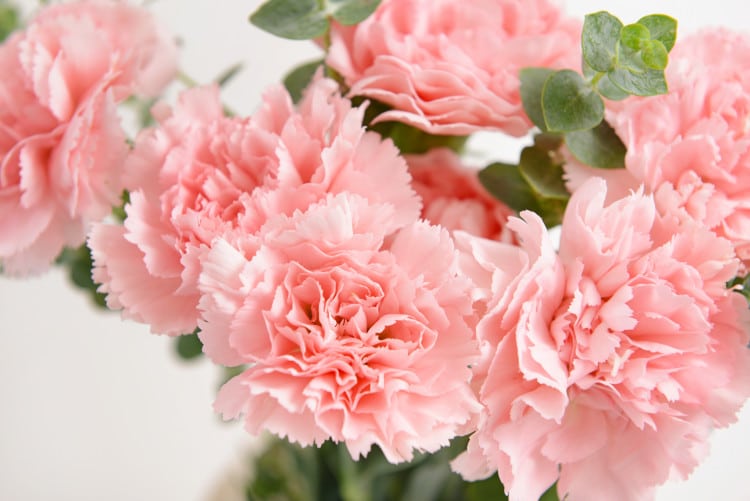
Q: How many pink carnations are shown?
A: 7